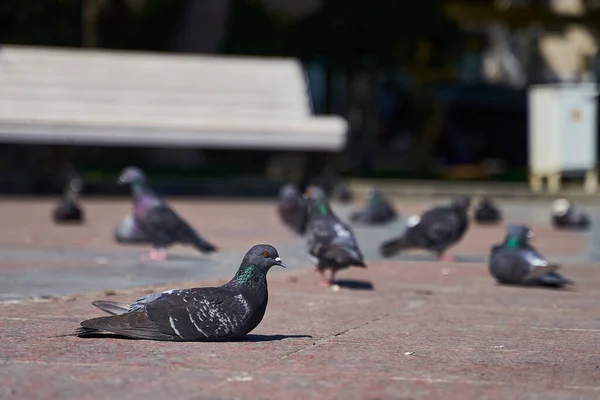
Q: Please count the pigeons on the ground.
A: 12